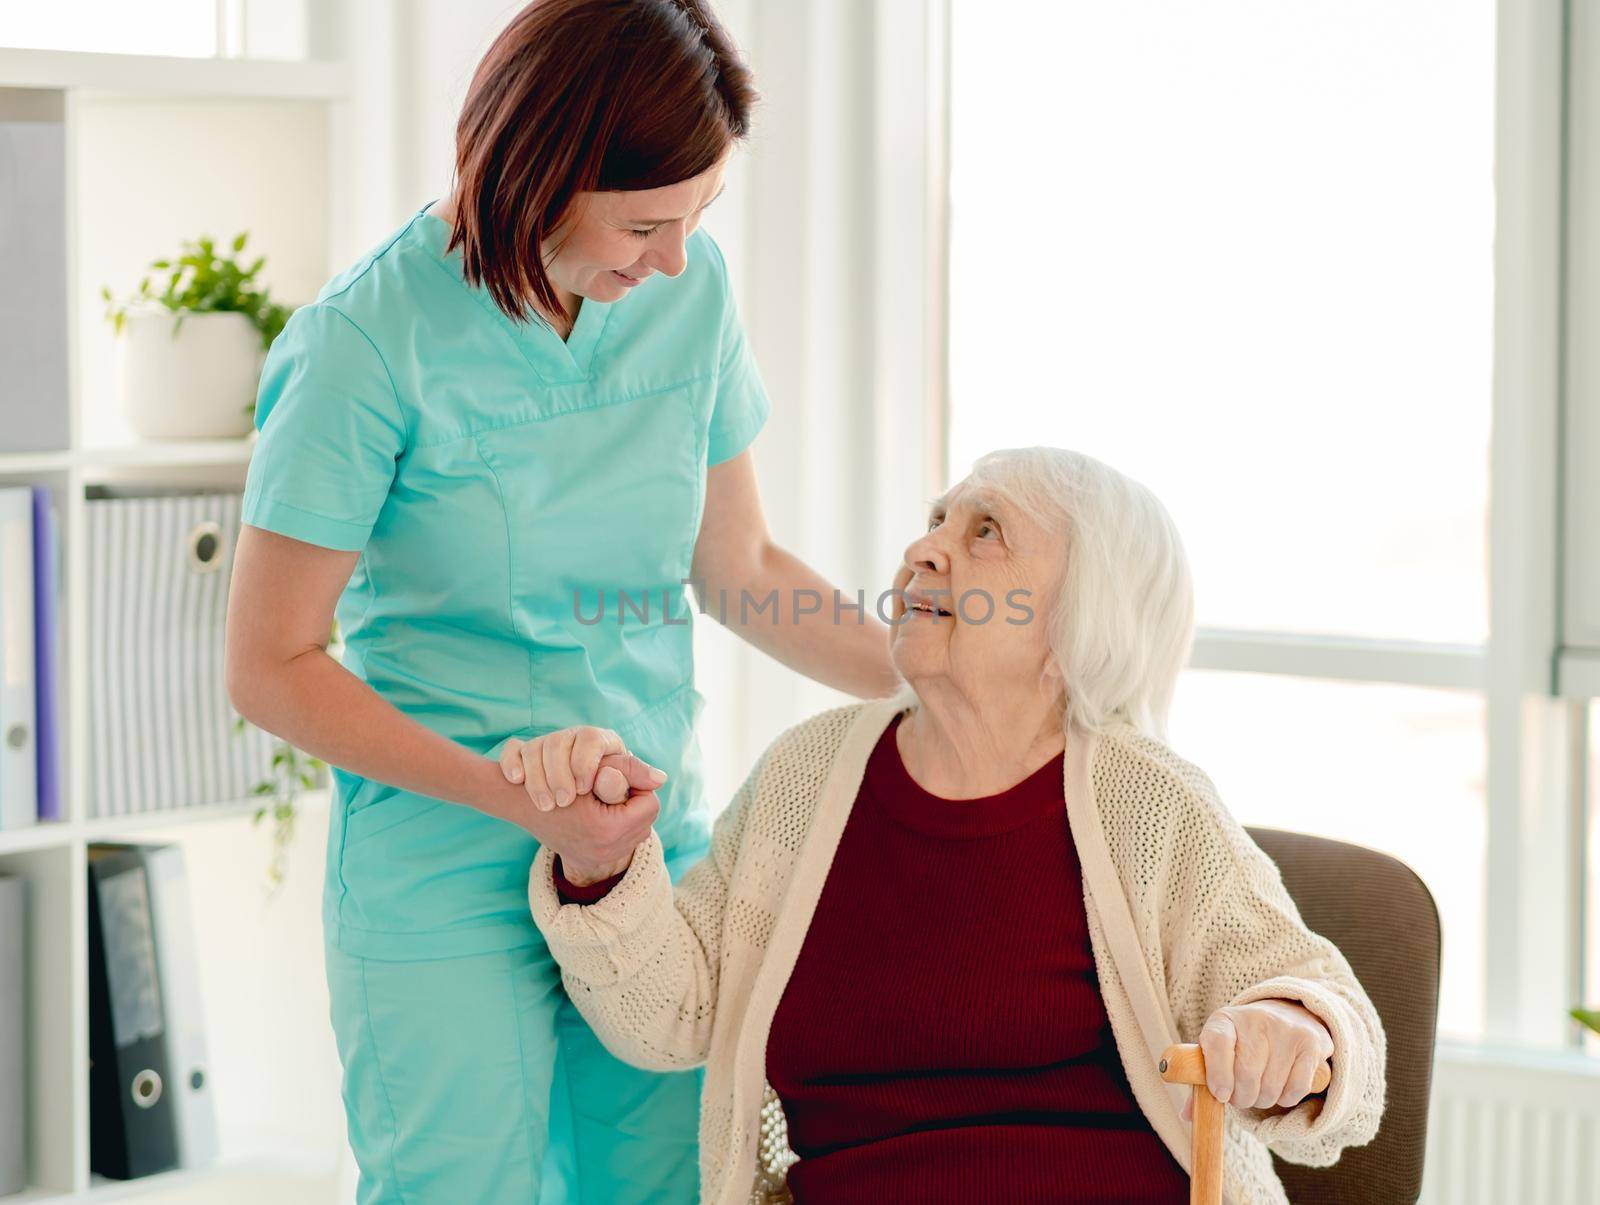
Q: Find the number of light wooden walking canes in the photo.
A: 1